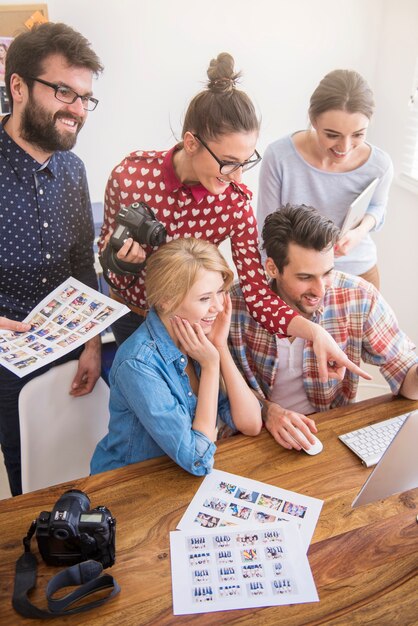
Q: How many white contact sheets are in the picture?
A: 3